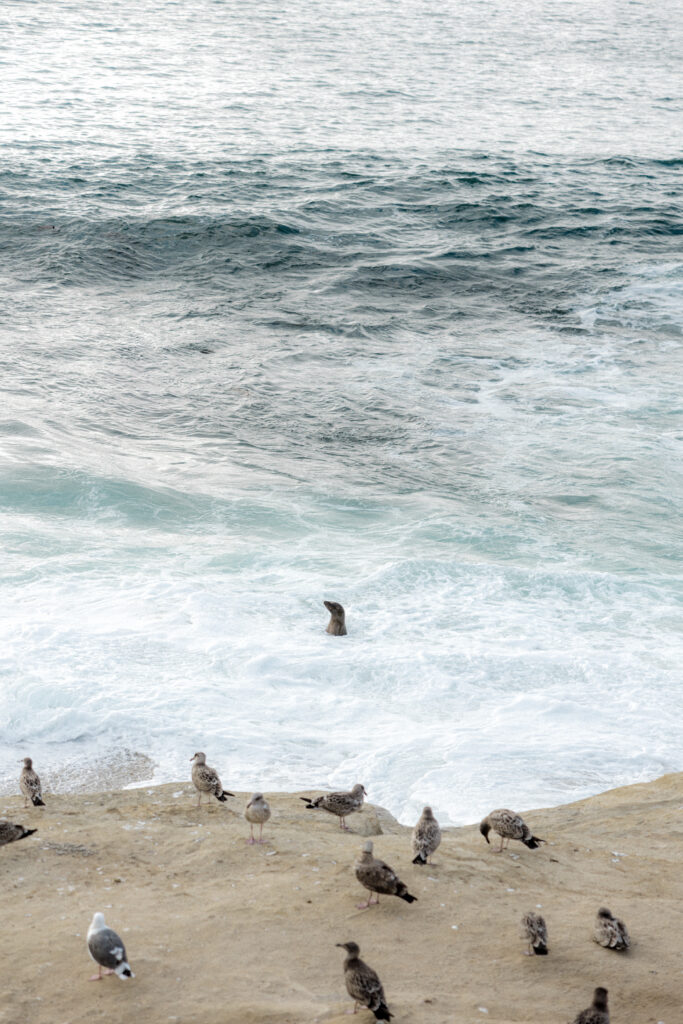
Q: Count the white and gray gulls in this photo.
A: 1